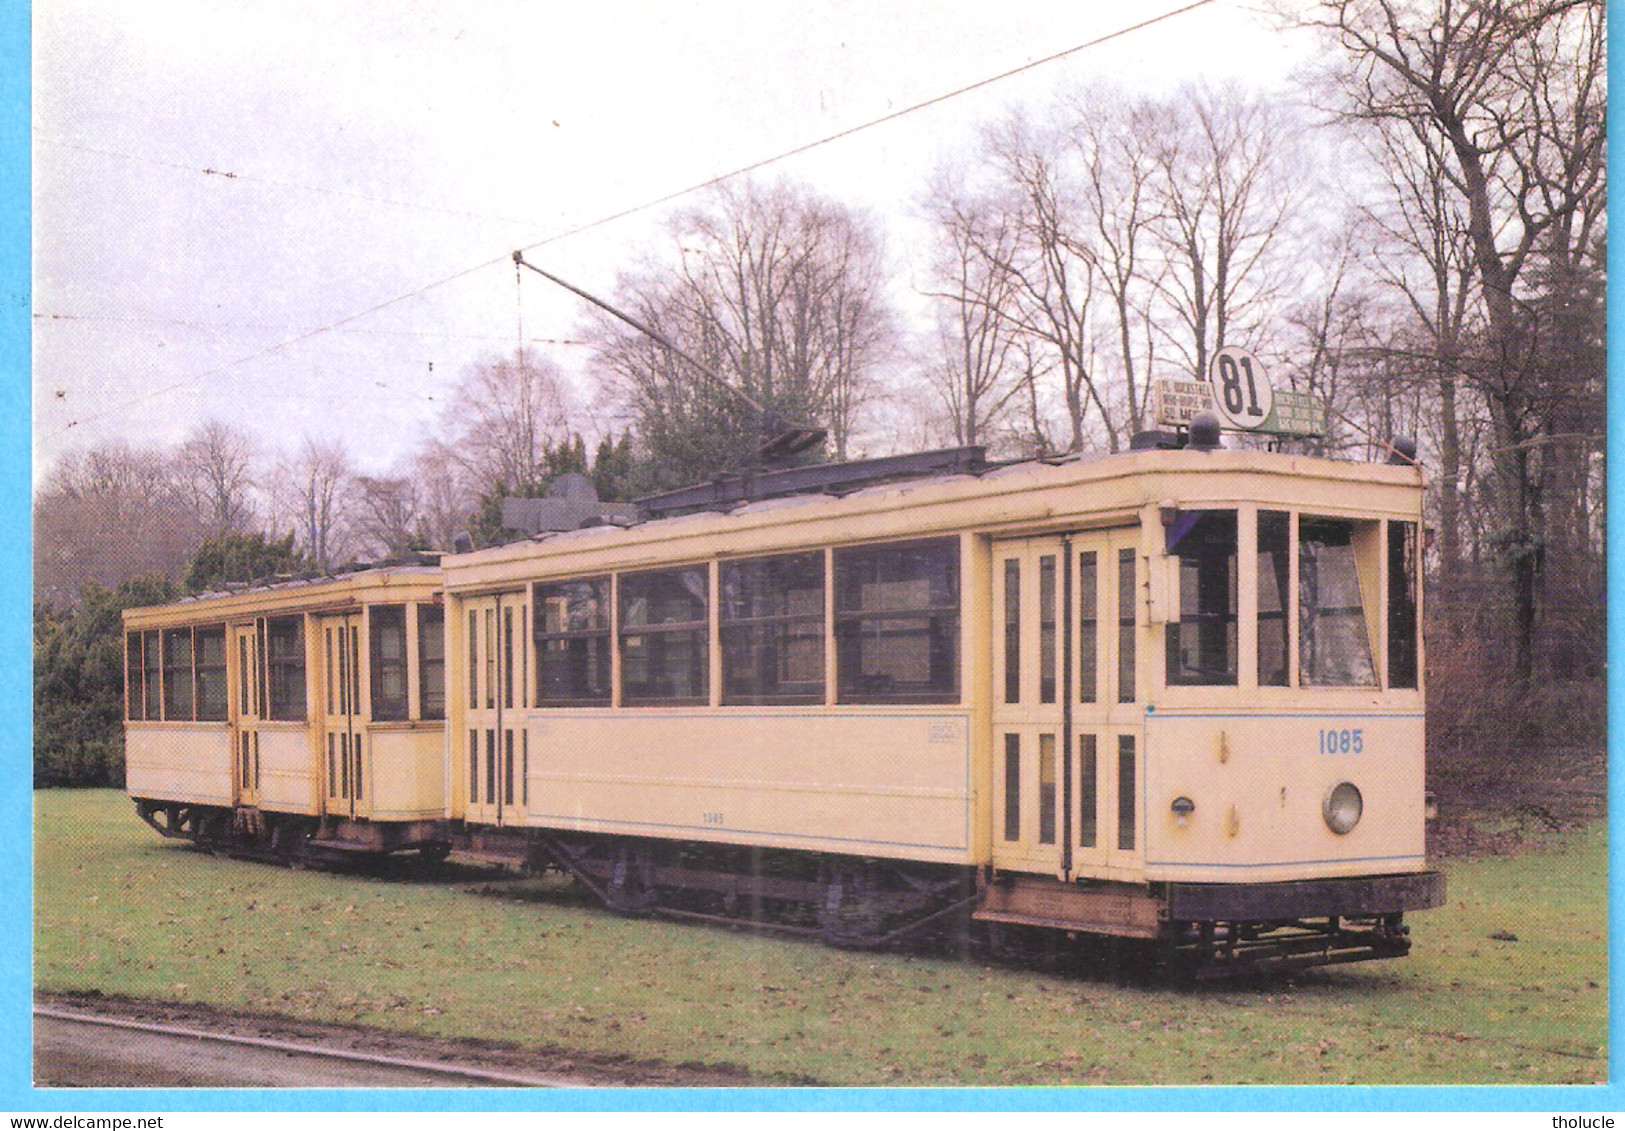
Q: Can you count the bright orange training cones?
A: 0